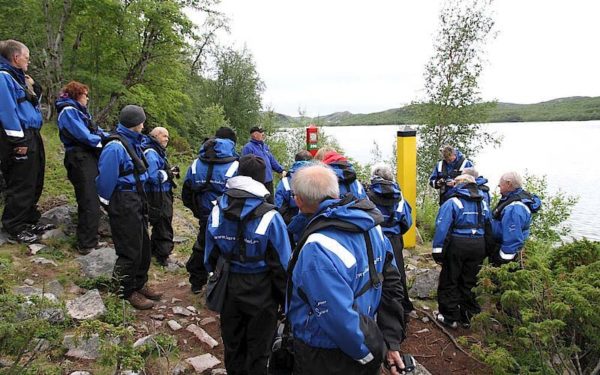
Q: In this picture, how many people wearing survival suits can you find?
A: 14